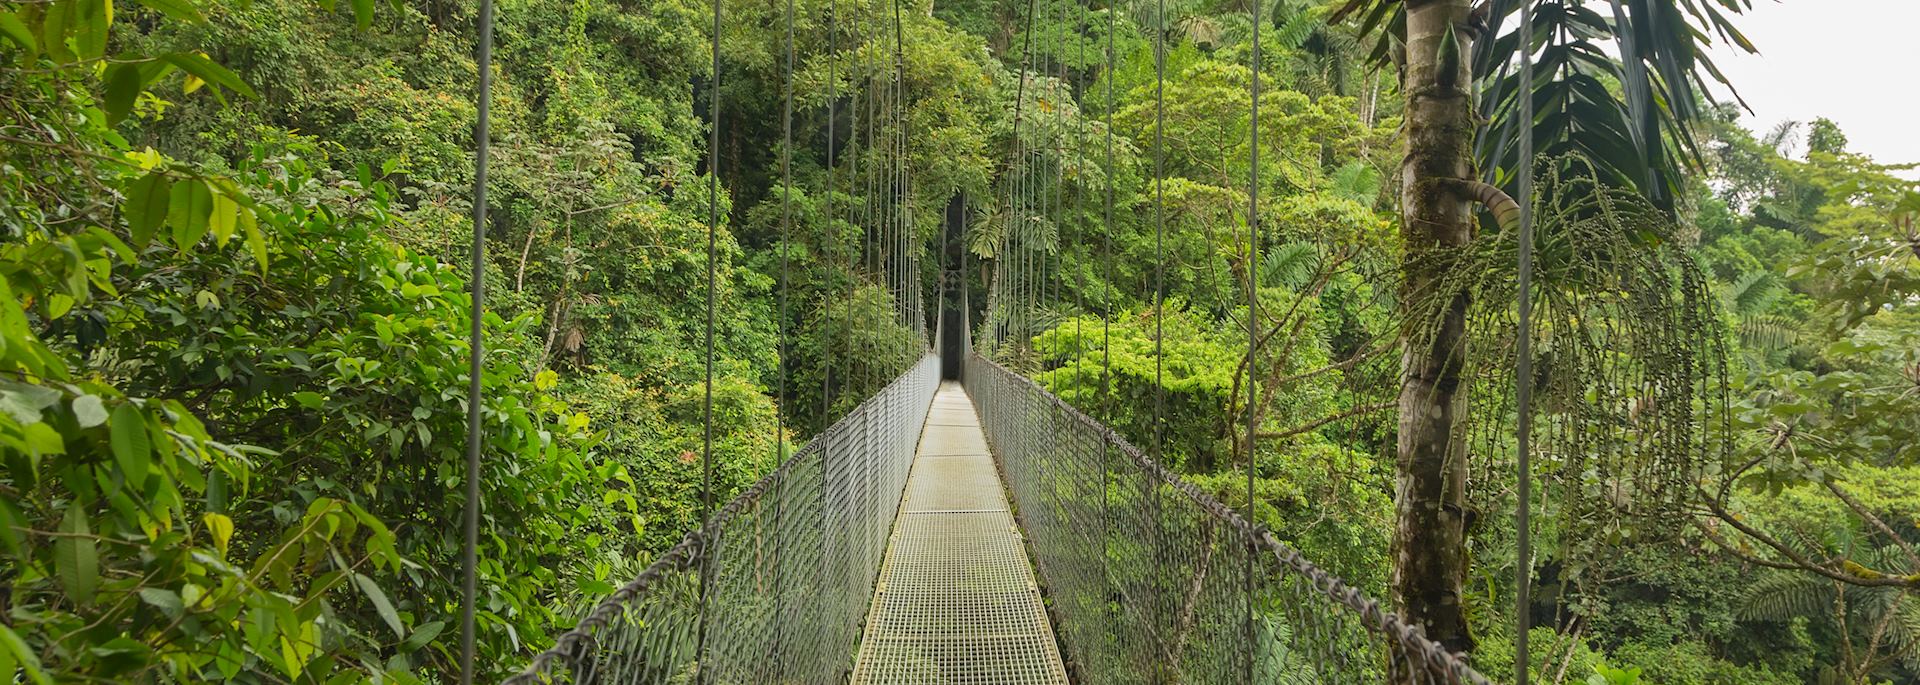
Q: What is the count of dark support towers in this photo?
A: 1